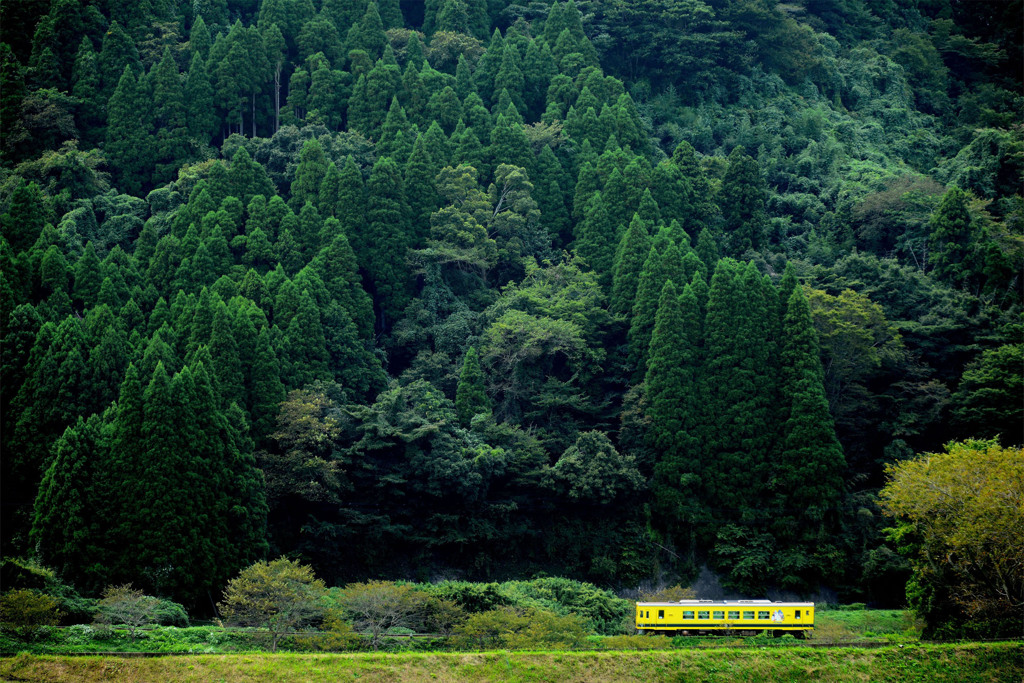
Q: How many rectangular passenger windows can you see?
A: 6